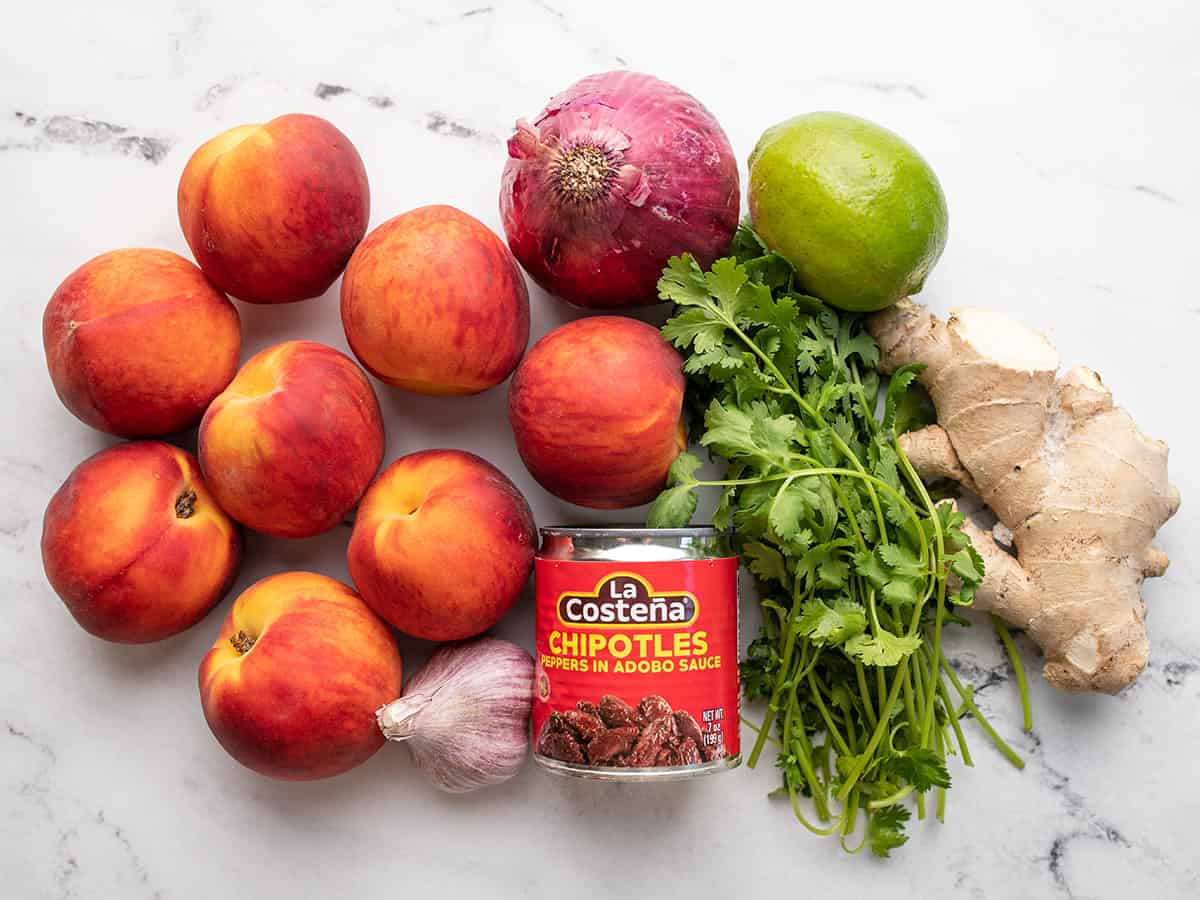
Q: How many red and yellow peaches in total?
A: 8